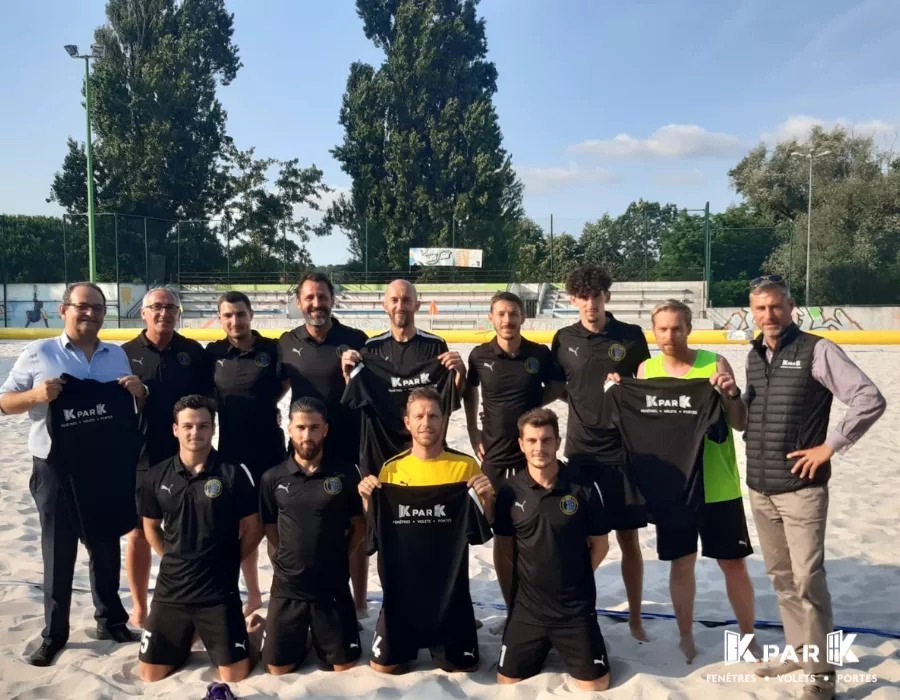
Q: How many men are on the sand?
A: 13